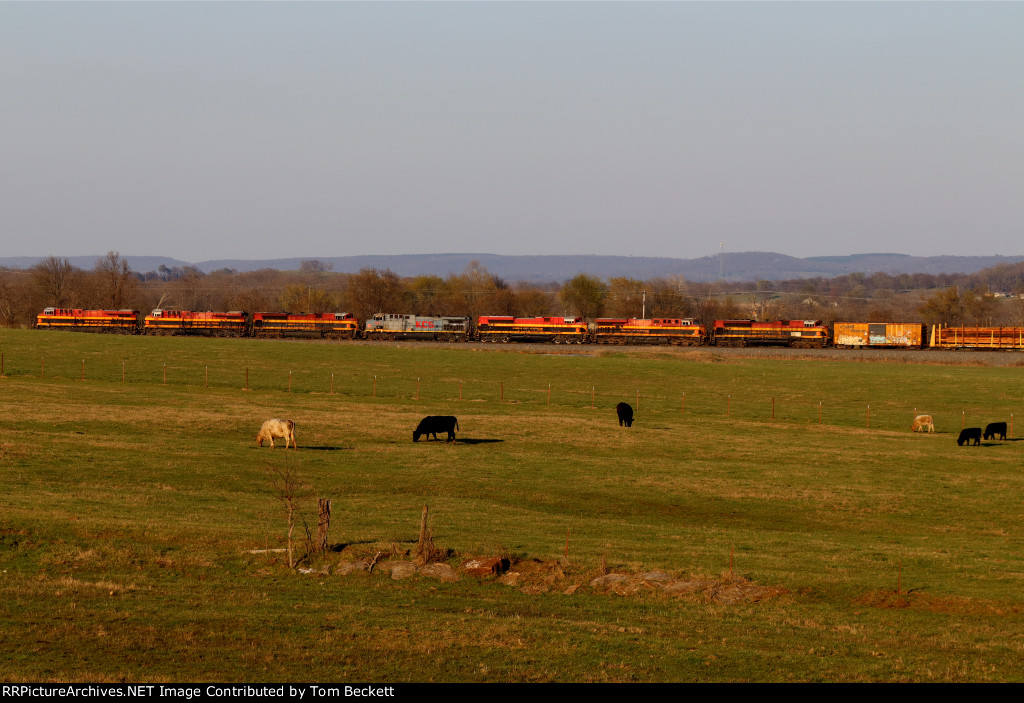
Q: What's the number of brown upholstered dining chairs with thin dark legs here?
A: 0